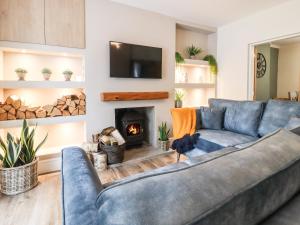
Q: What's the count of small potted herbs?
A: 3